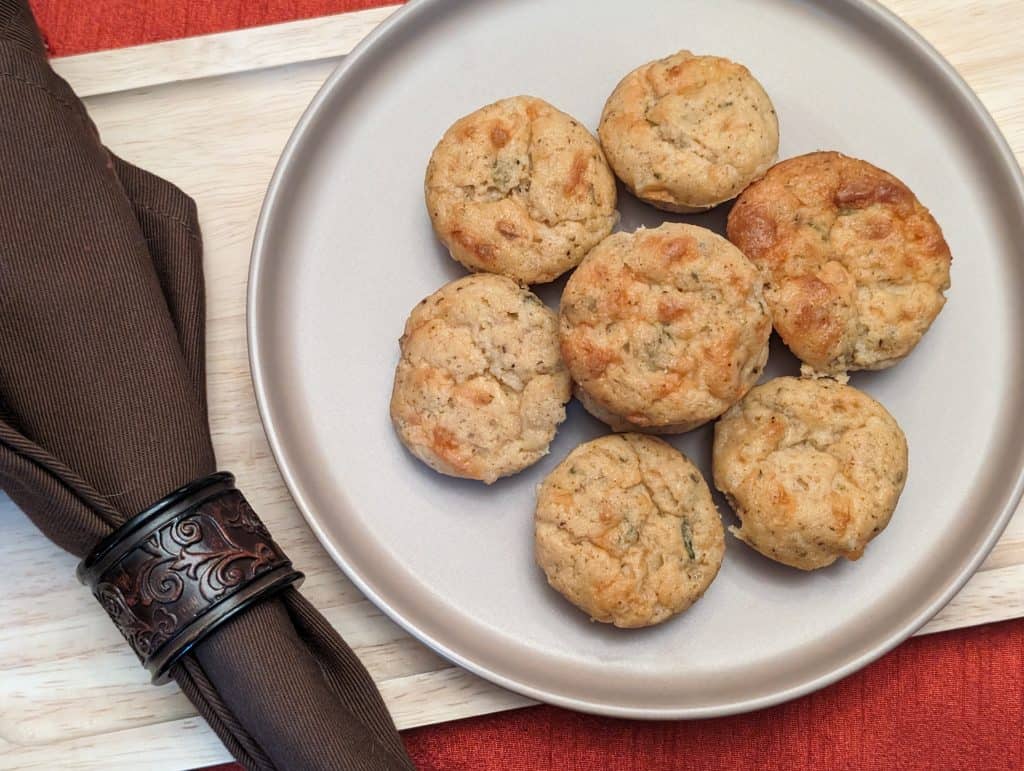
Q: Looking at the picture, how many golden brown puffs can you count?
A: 7